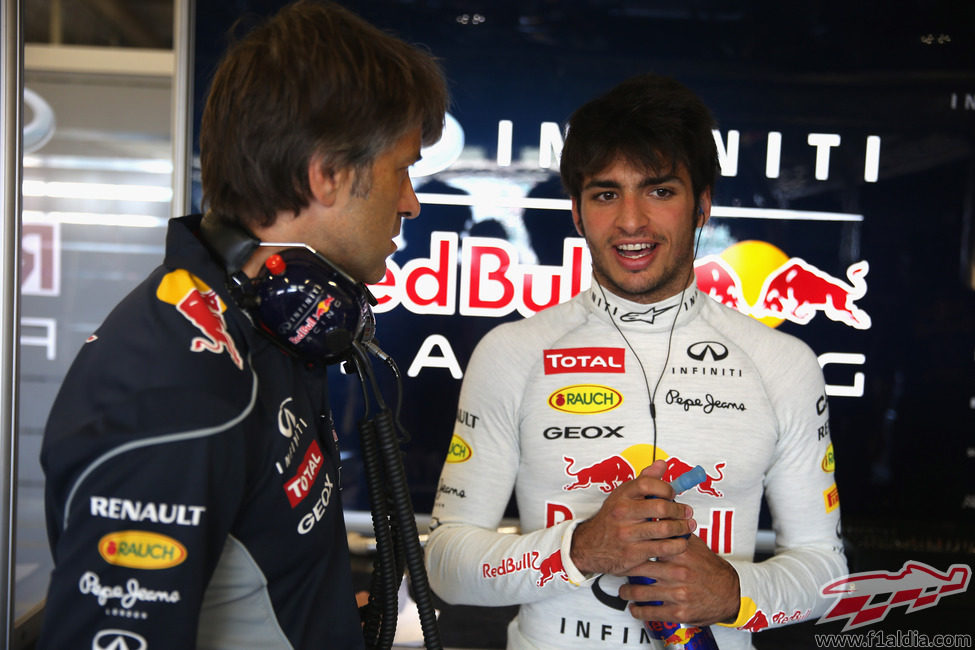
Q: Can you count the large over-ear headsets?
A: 1